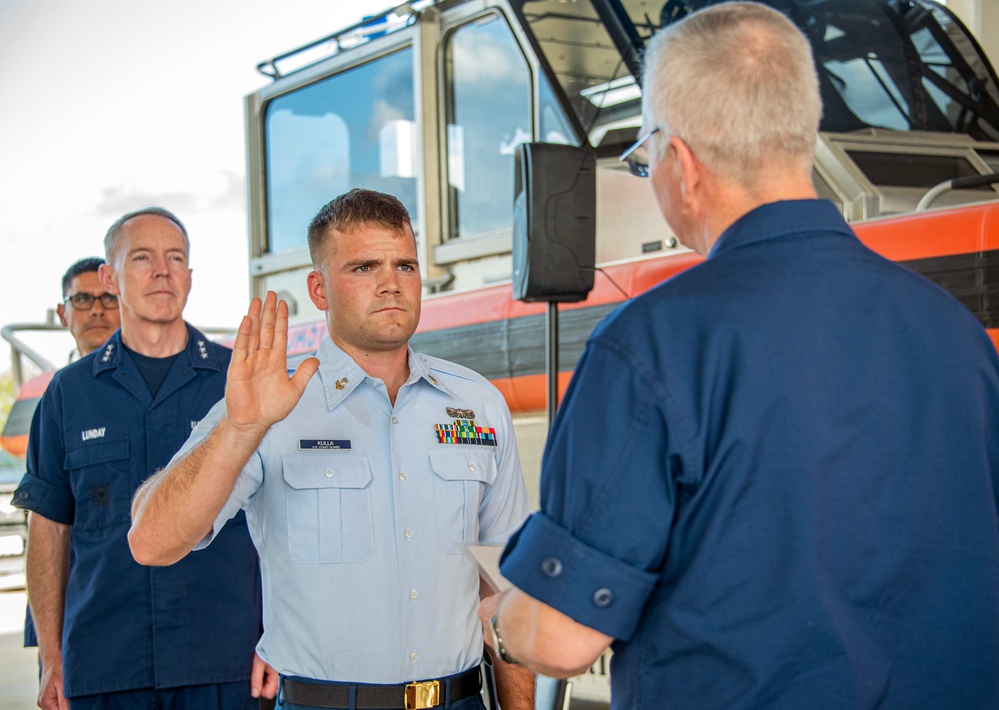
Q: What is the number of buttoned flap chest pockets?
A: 2